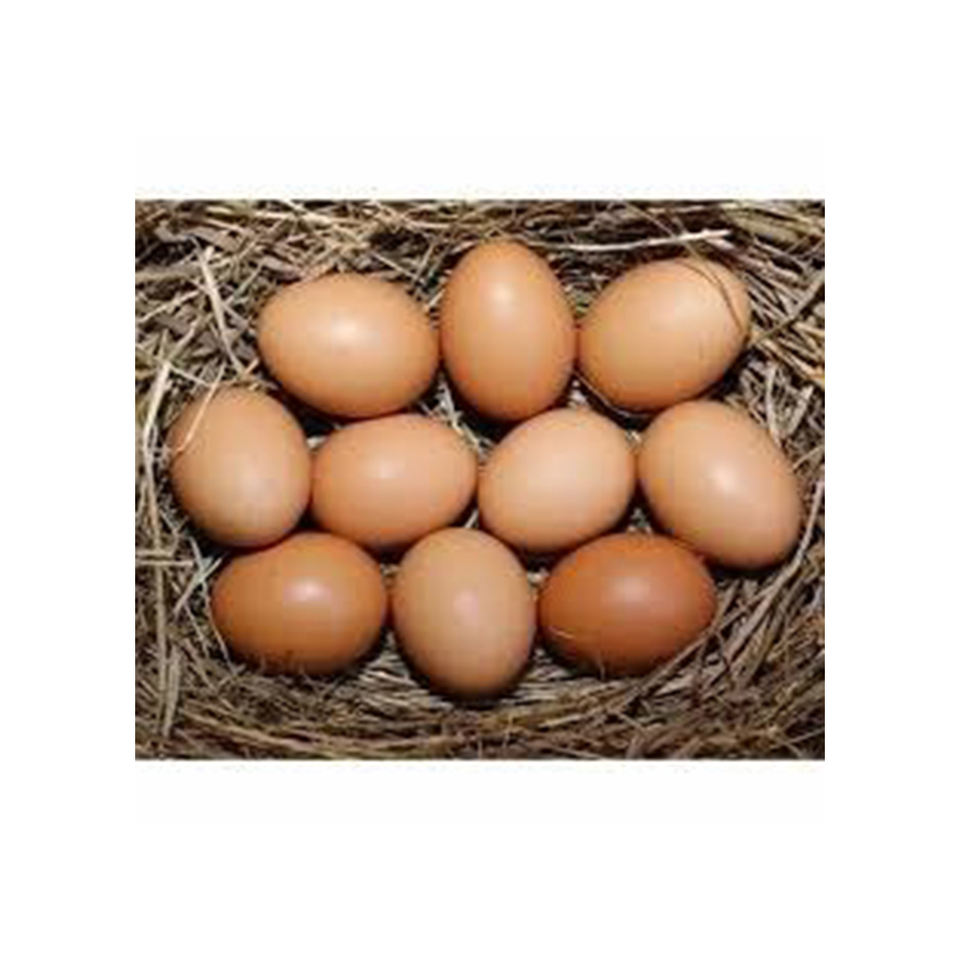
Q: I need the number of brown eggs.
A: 10